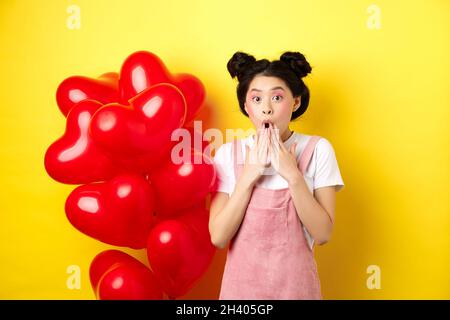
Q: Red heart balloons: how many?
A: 8